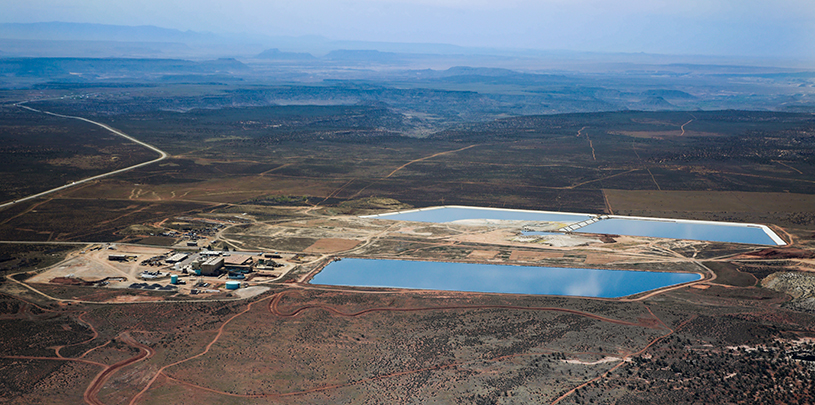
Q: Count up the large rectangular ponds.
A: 3